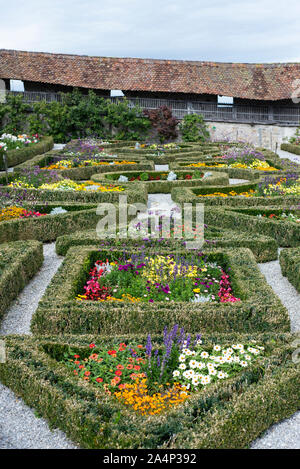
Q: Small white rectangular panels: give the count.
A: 3